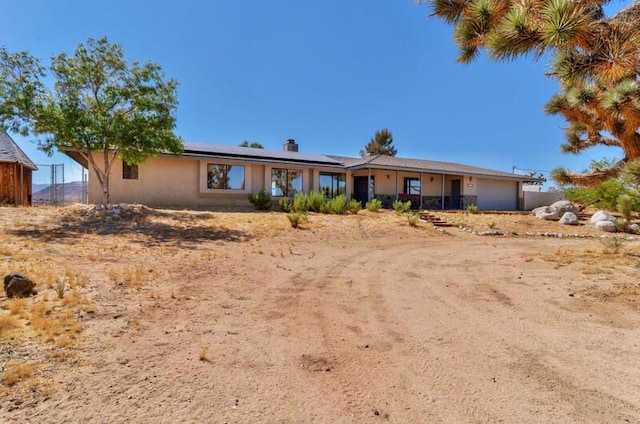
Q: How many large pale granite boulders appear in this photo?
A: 5